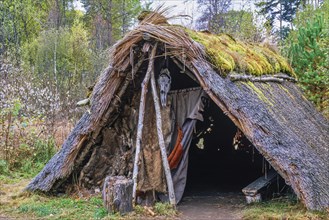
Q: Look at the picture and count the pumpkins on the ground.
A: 0